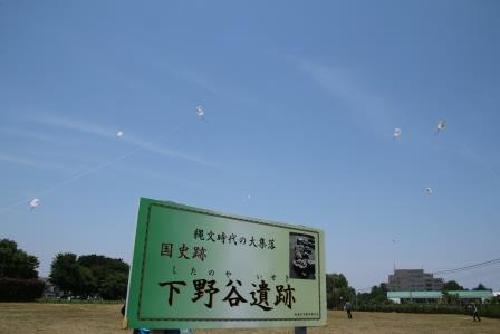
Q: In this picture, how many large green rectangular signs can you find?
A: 1